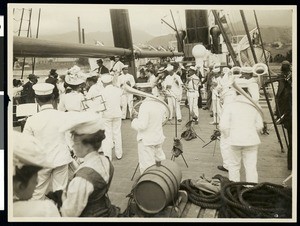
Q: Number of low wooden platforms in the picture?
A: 1